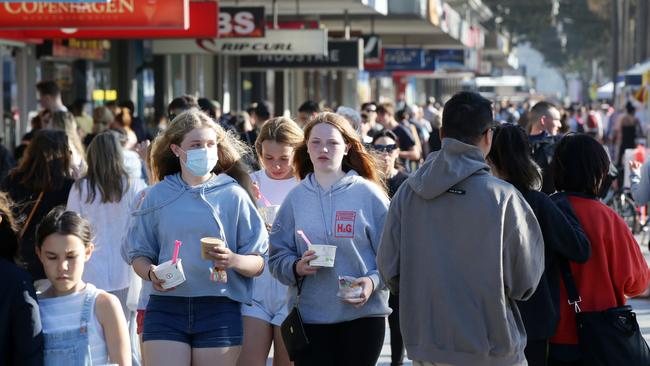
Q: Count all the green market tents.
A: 0